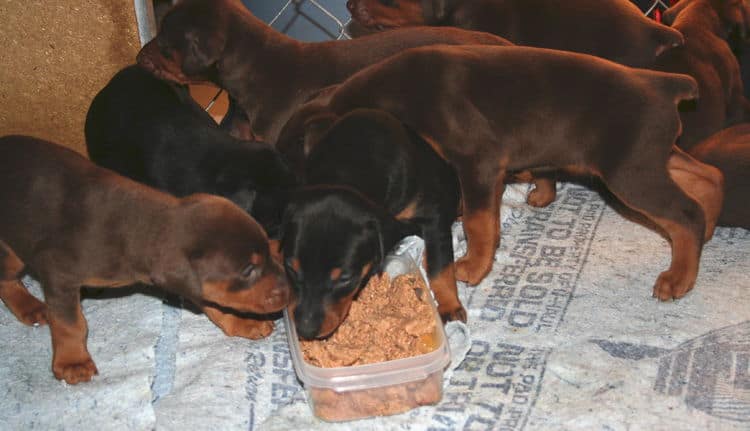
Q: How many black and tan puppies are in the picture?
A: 2